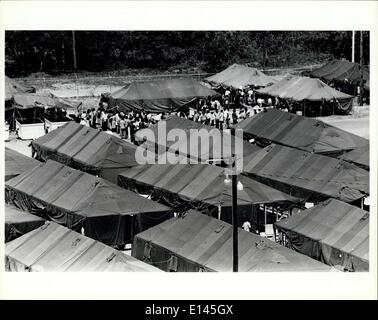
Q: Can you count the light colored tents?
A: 2